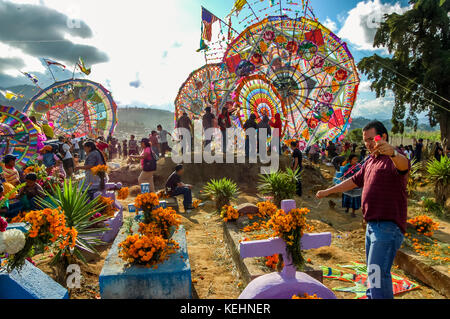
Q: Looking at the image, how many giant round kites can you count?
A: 5